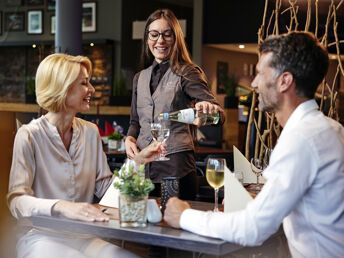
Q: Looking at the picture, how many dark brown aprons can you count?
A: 1